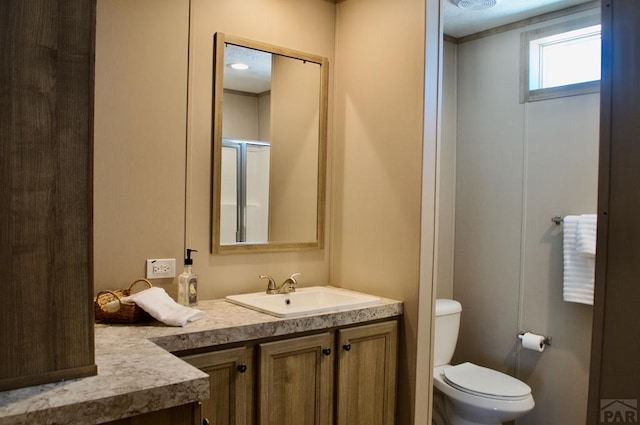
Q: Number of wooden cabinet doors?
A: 3